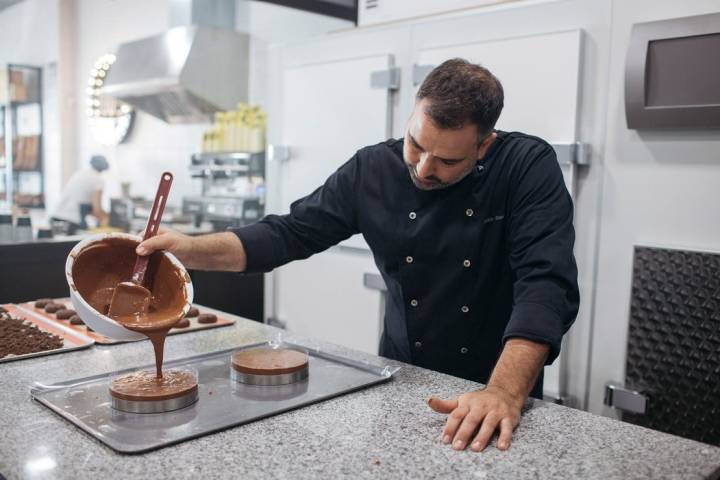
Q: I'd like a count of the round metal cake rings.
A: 2